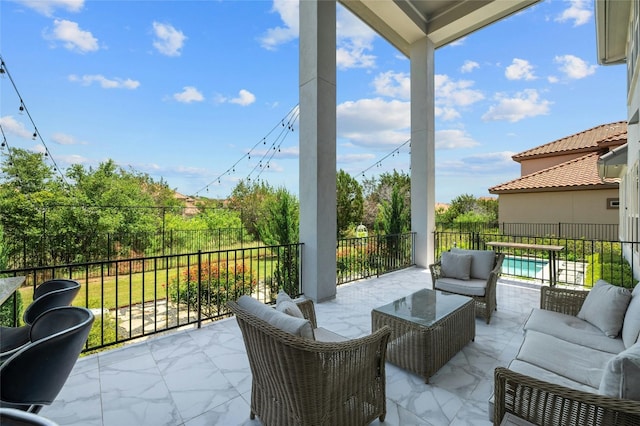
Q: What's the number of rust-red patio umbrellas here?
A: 0